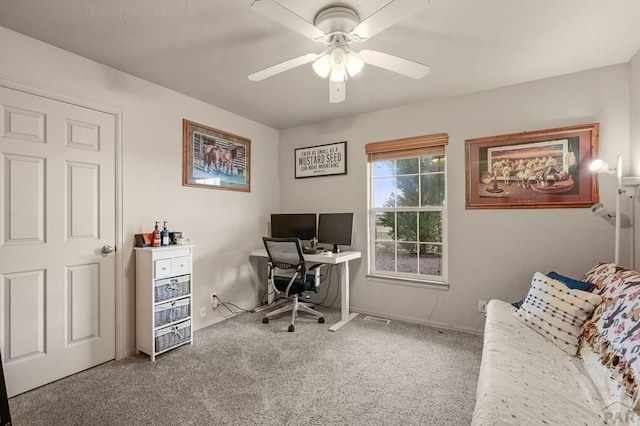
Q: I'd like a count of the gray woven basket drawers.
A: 3